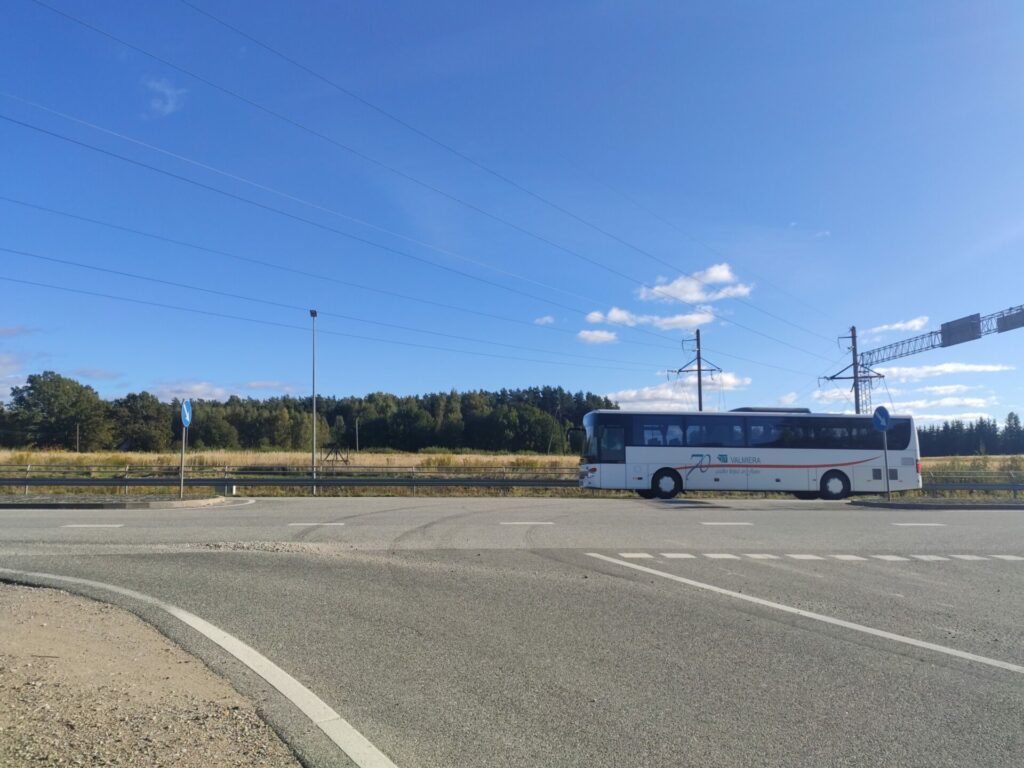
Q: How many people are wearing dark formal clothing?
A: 0